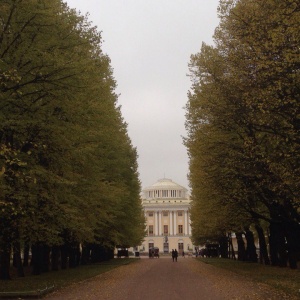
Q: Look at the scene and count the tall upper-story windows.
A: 3